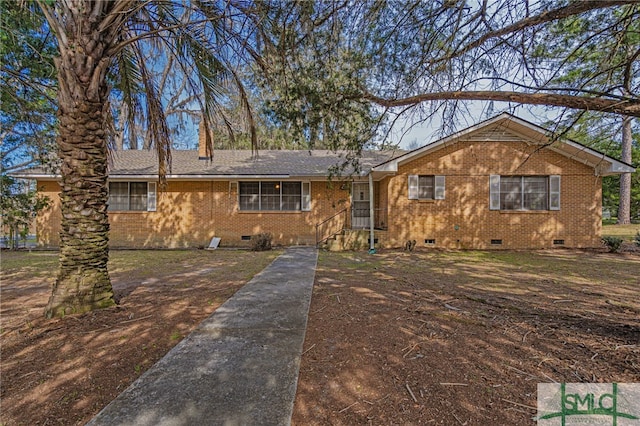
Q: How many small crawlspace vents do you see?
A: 5